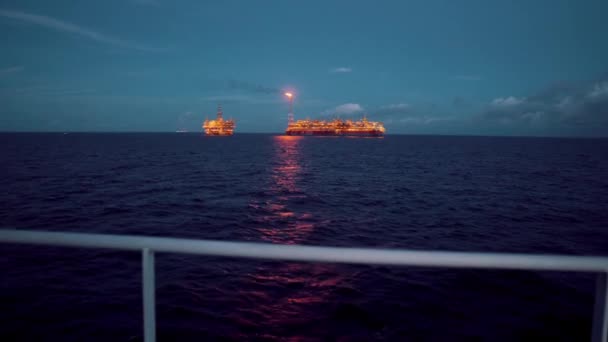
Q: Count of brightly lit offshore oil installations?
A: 2